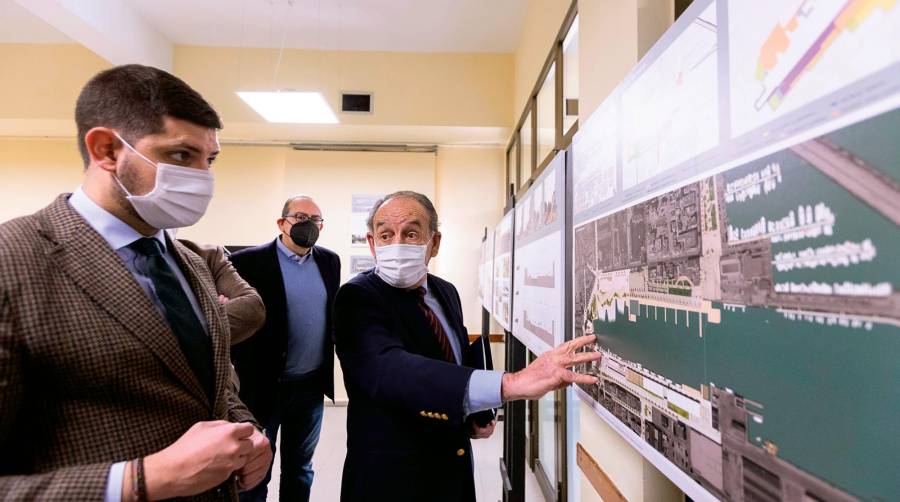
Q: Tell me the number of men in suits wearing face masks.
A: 3